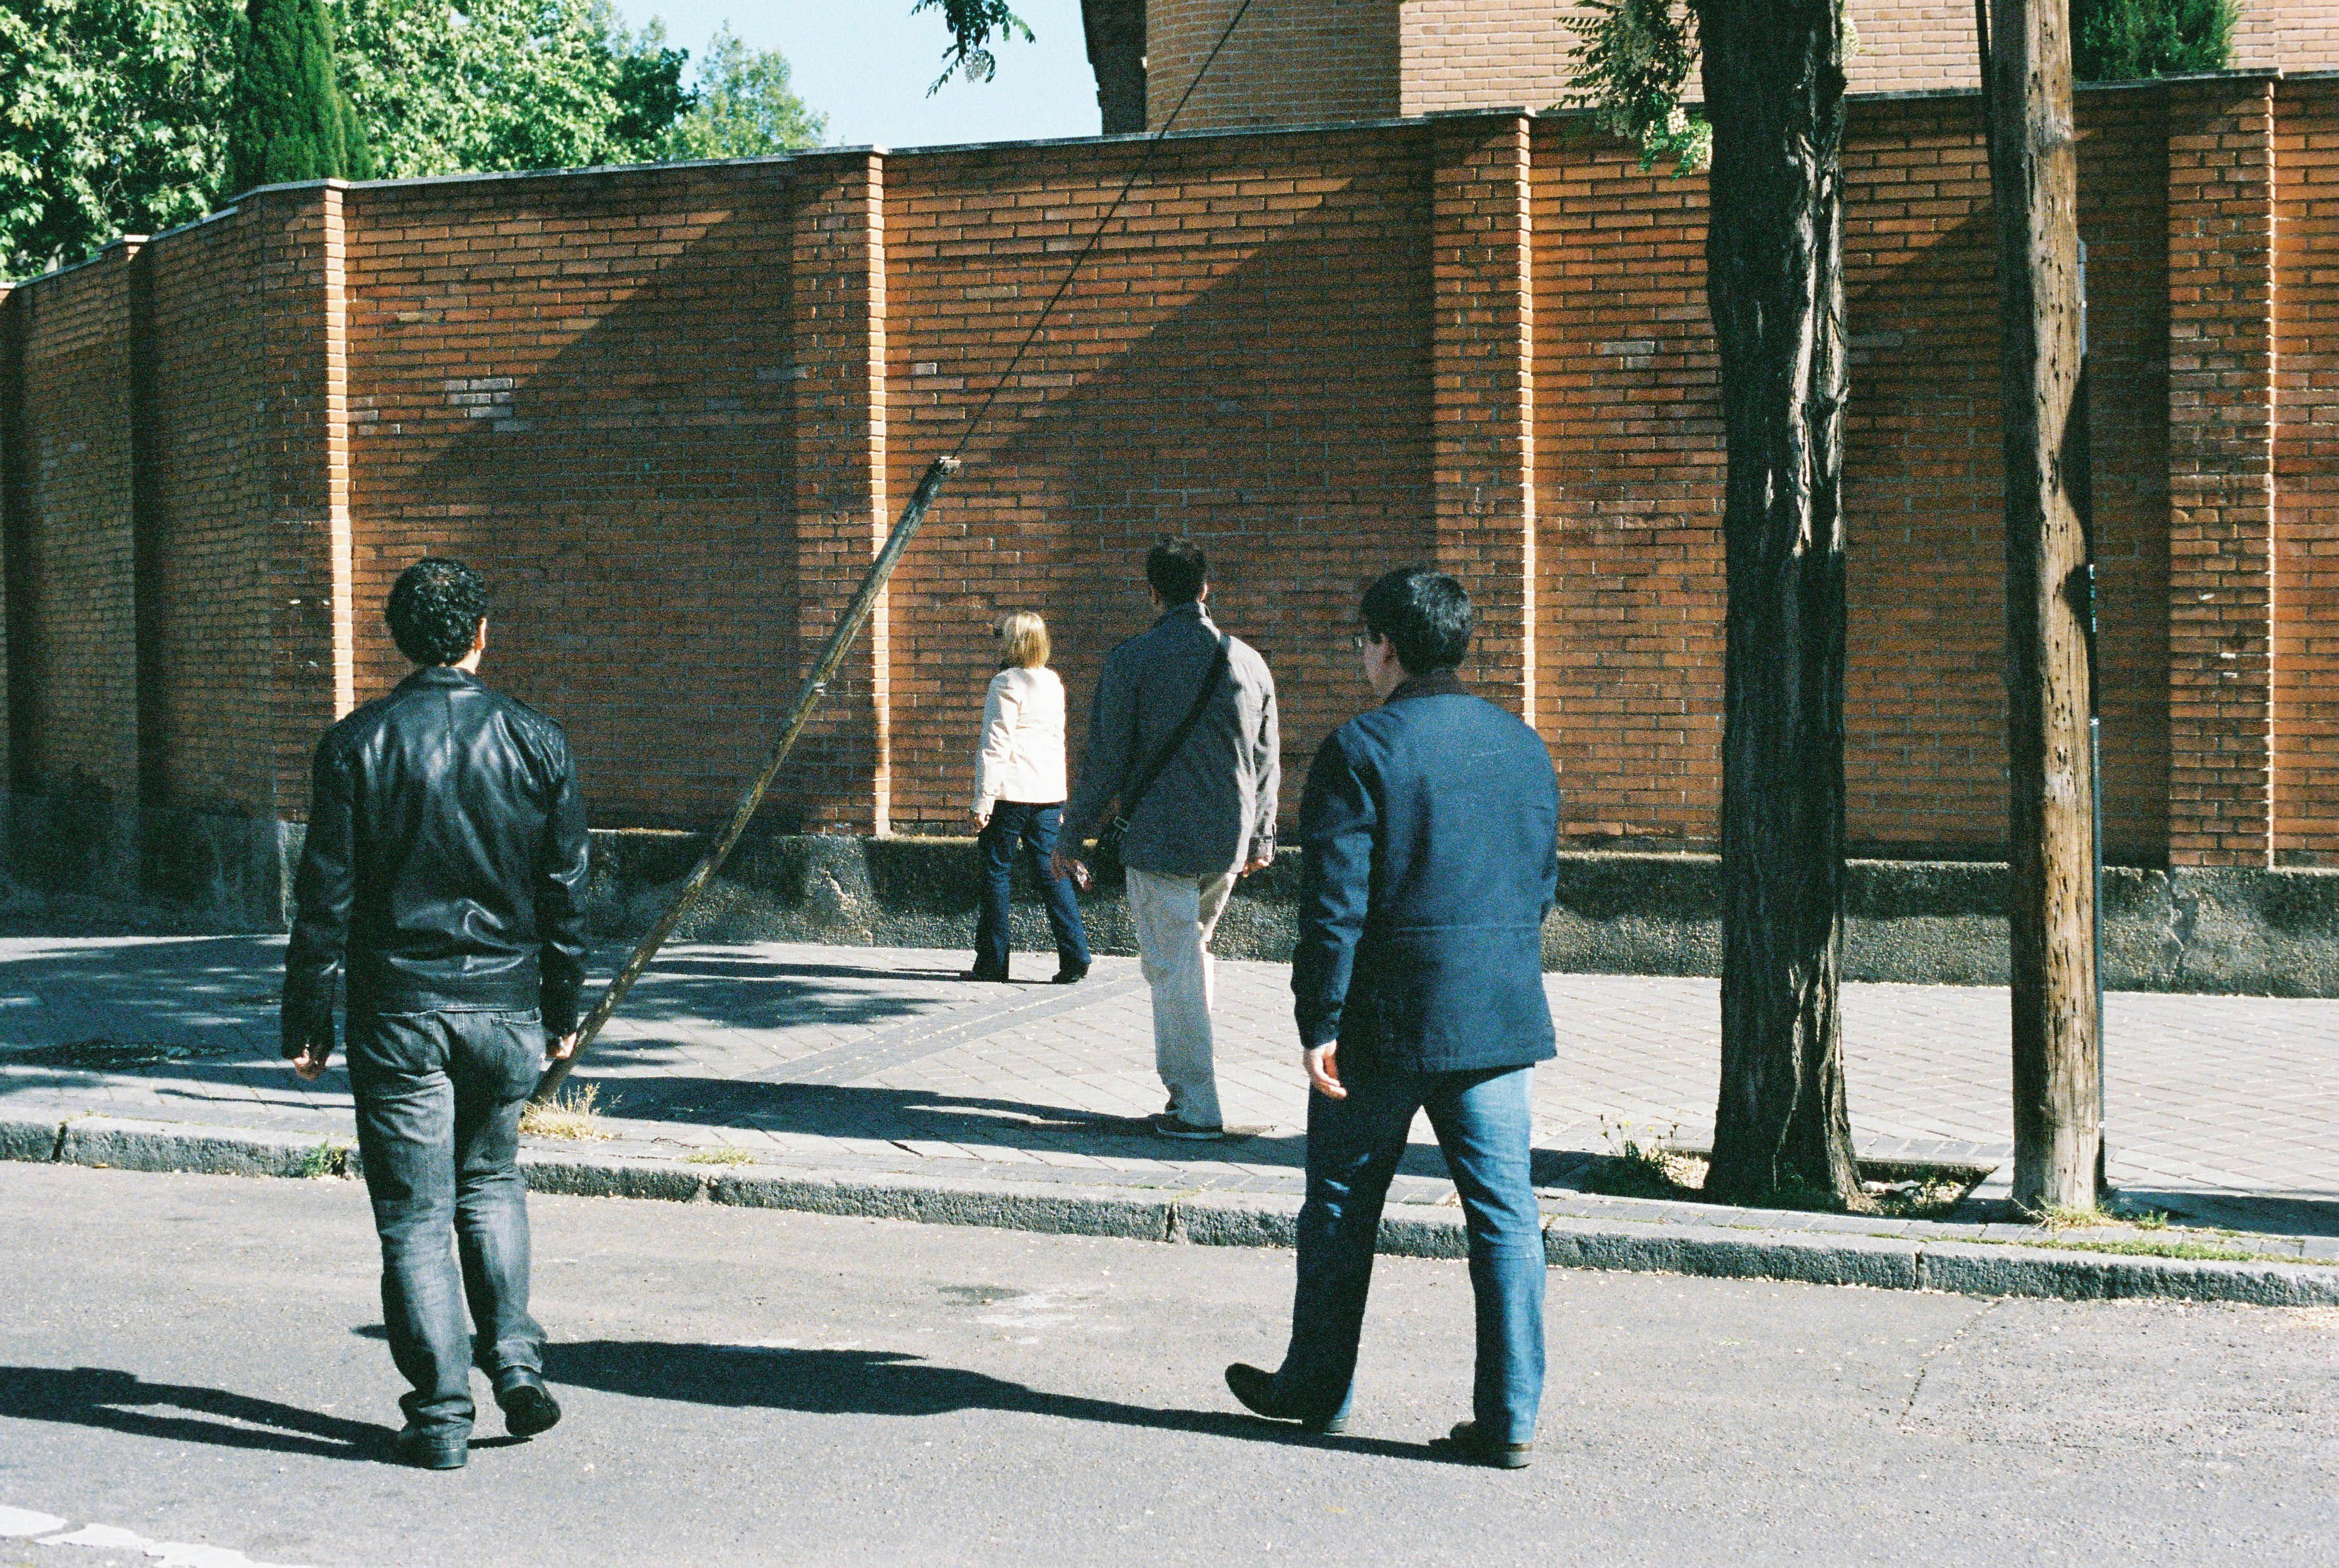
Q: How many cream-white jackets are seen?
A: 1